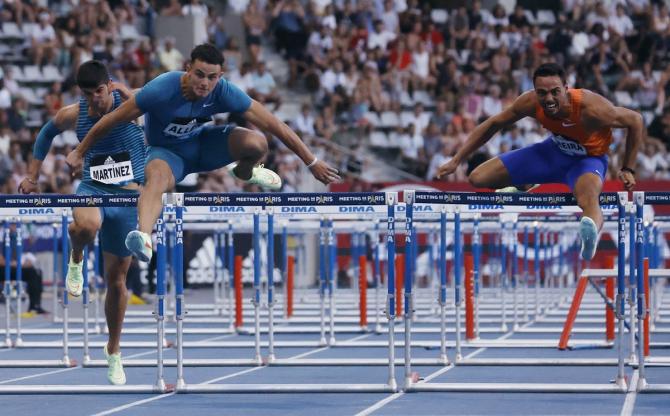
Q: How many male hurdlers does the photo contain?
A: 3